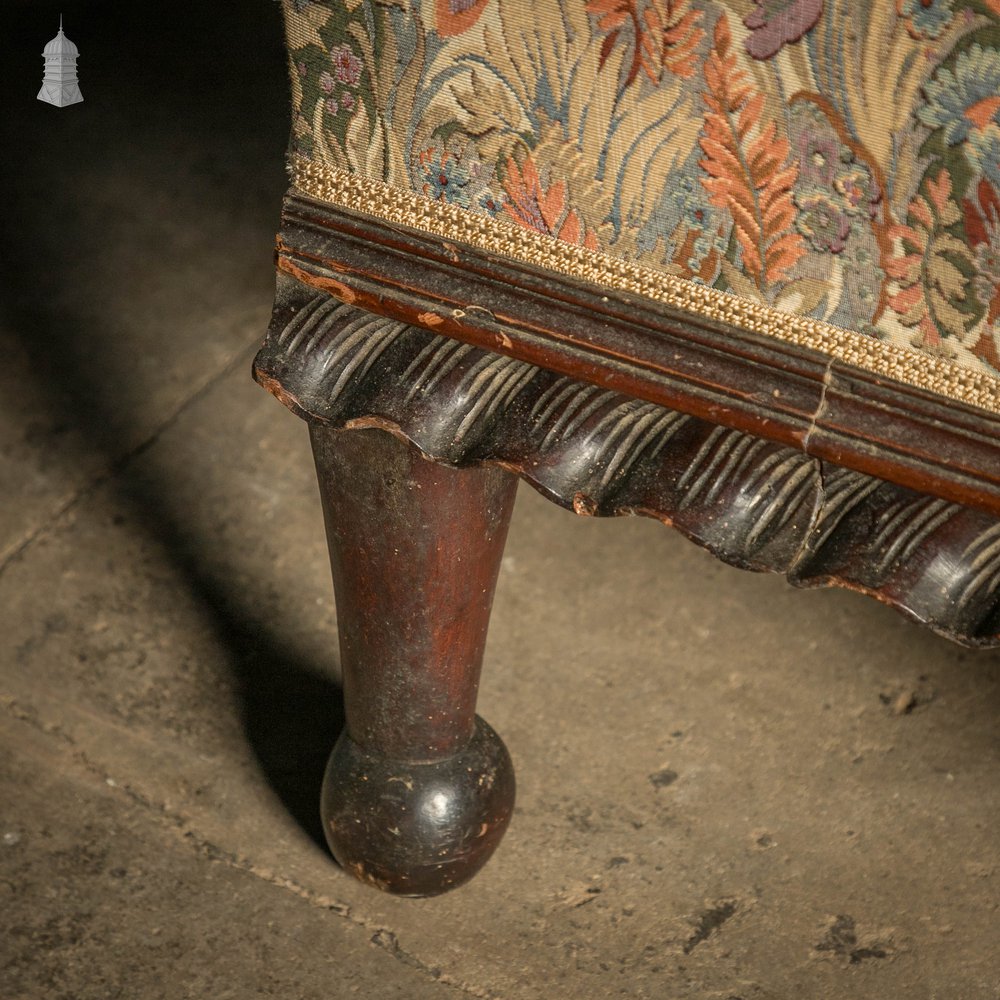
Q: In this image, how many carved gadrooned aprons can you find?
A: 1